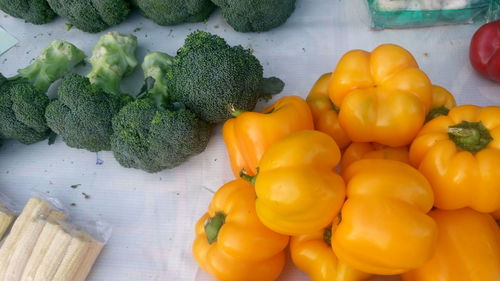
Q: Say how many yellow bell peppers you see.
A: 11